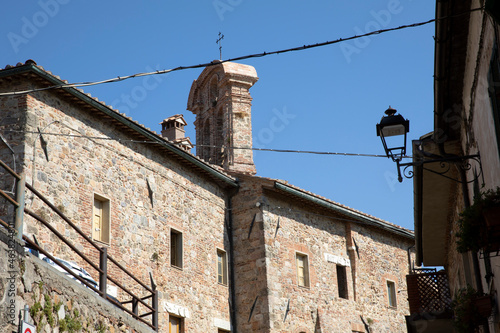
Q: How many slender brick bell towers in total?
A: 1